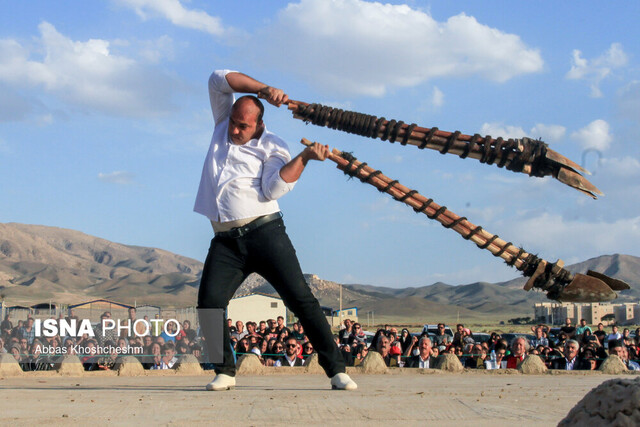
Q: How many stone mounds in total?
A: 11